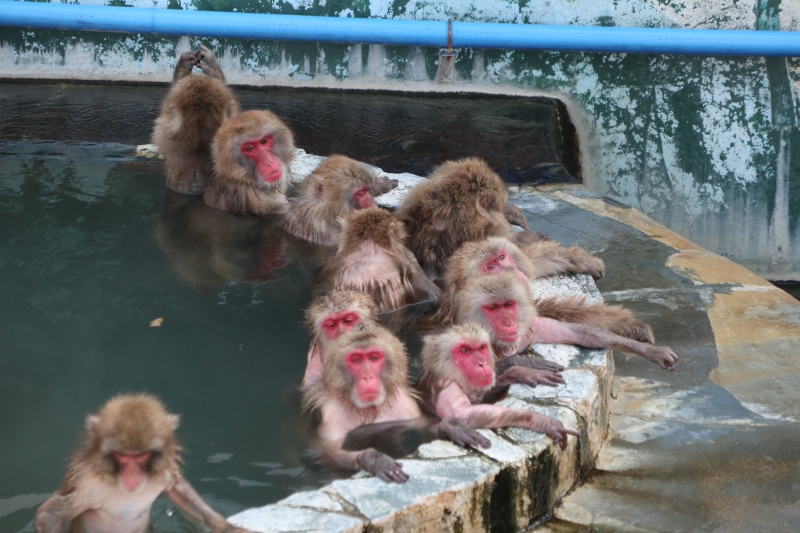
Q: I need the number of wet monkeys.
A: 11